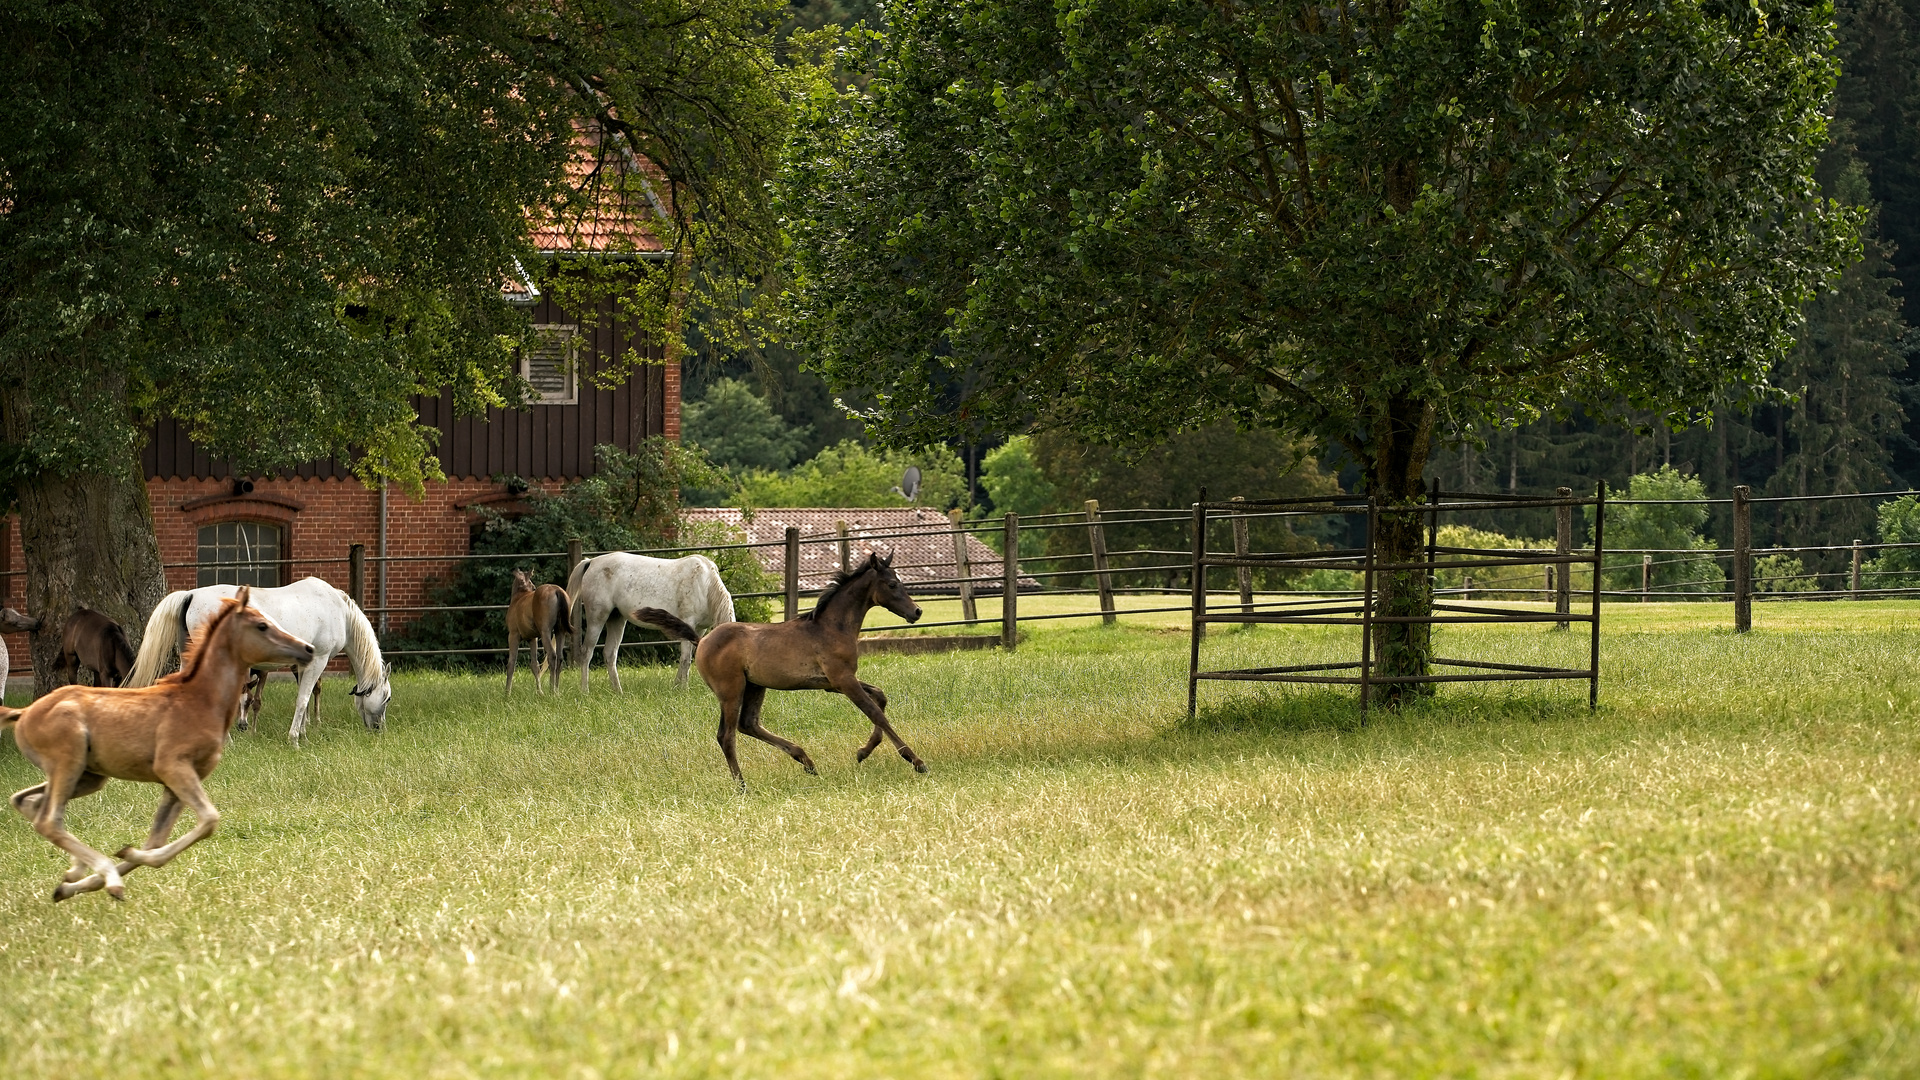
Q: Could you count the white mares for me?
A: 2